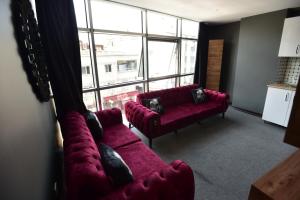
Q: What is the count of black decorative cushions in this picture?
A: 4